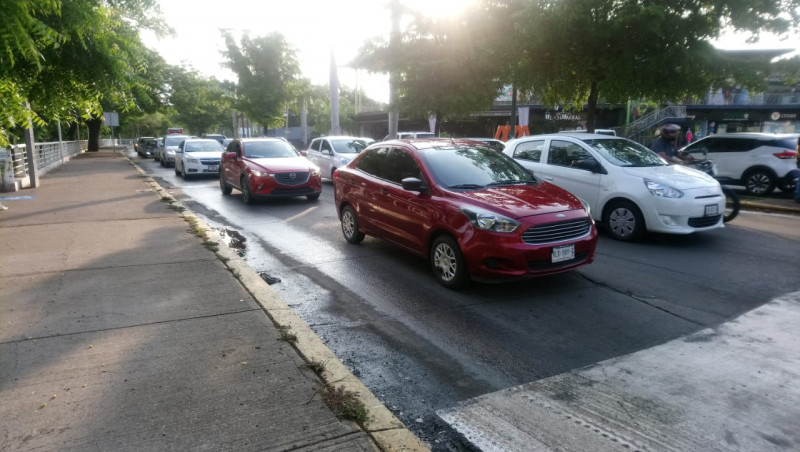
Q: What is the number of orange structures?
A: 2